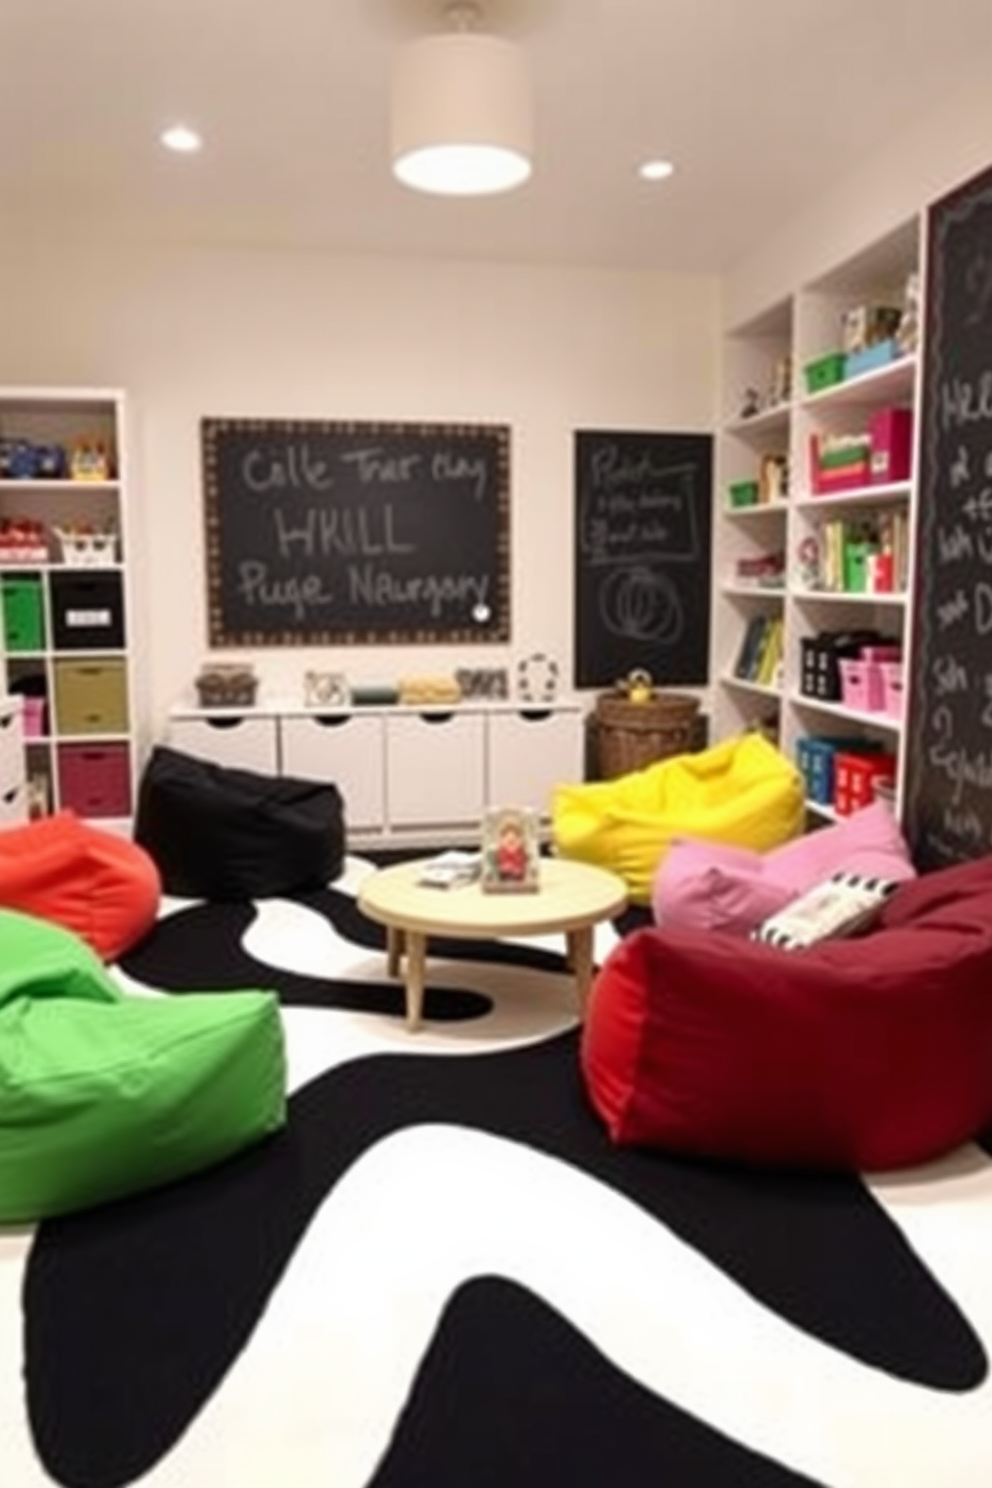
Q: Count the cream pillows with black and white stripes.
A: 1